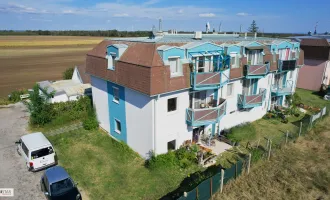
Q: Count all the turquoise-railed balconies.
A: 6